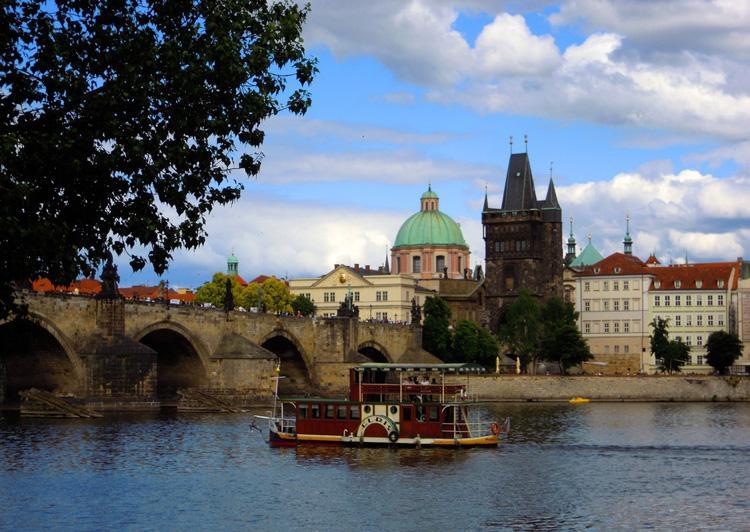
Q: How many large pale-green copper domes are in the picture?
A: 1